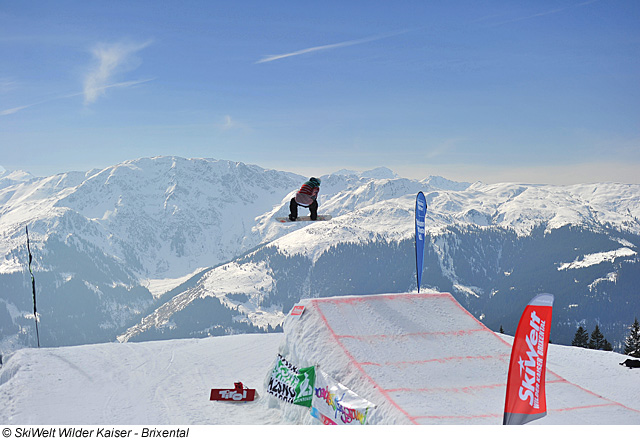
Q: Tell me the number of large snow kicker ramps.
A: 1